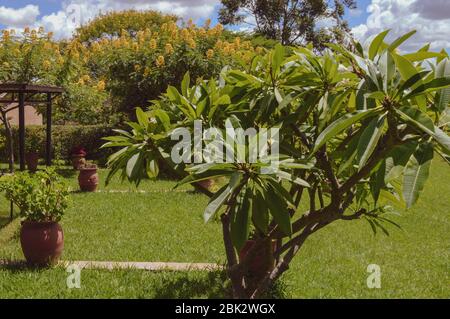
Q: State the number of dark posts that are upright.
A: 2